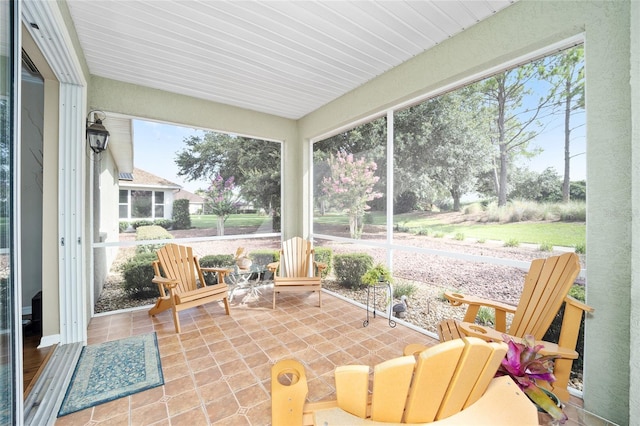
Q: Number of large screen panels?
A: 3